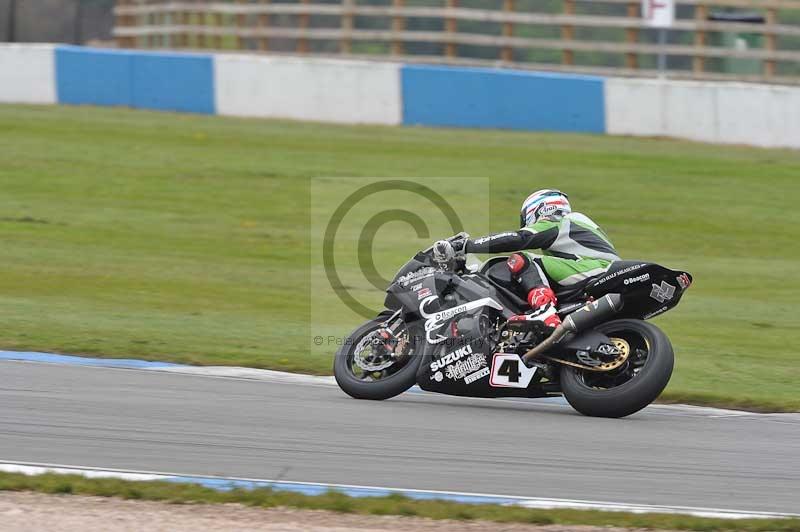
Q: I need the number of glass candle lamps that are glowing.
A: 0